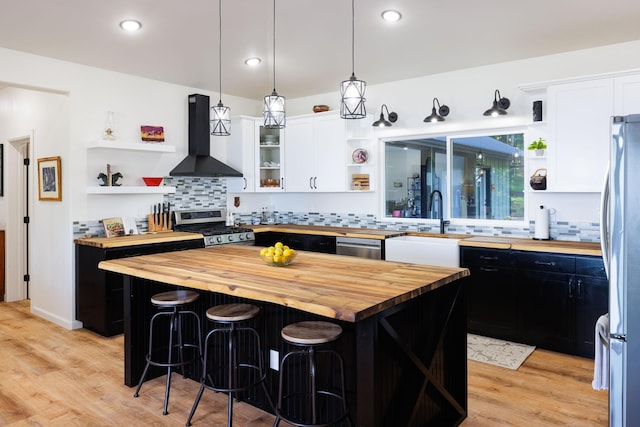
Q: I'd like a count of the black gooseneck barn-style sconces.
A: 3